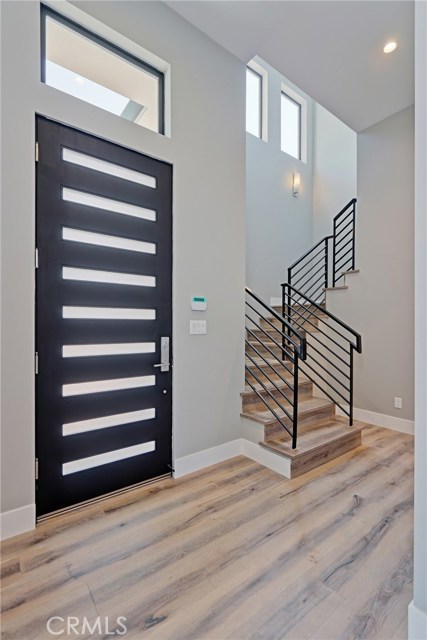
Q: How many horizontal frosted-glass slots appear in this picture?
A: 9